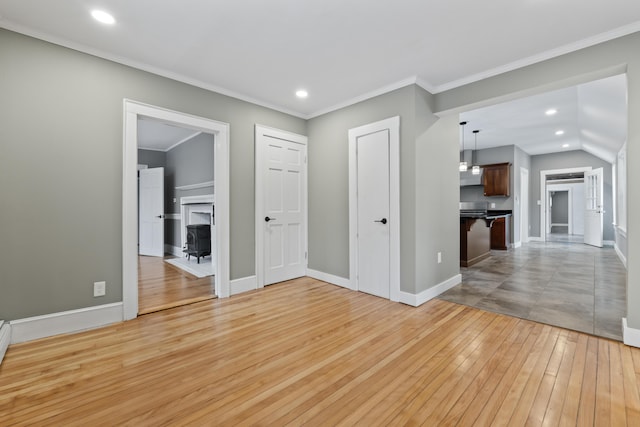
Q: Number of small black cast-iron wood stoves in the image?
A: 1